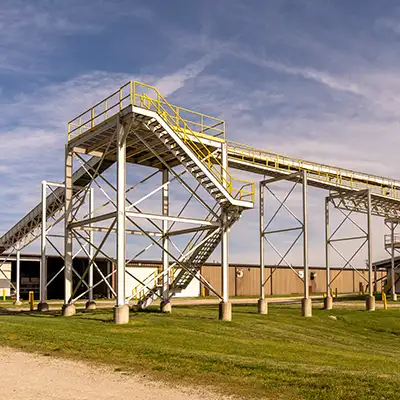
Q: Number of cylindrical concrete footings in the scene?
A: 12